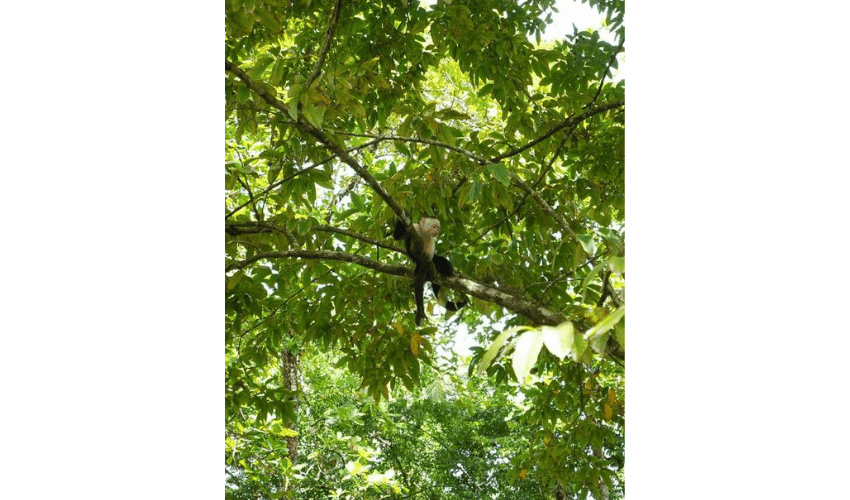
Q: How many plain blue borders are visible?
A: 0